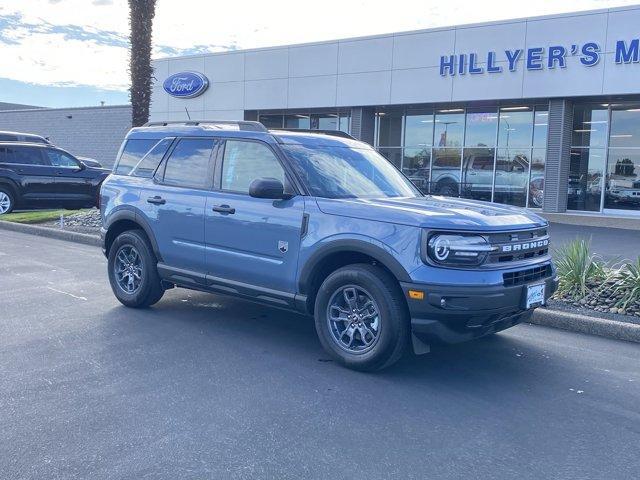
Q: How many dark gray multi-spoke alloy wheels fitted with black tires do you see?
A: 2